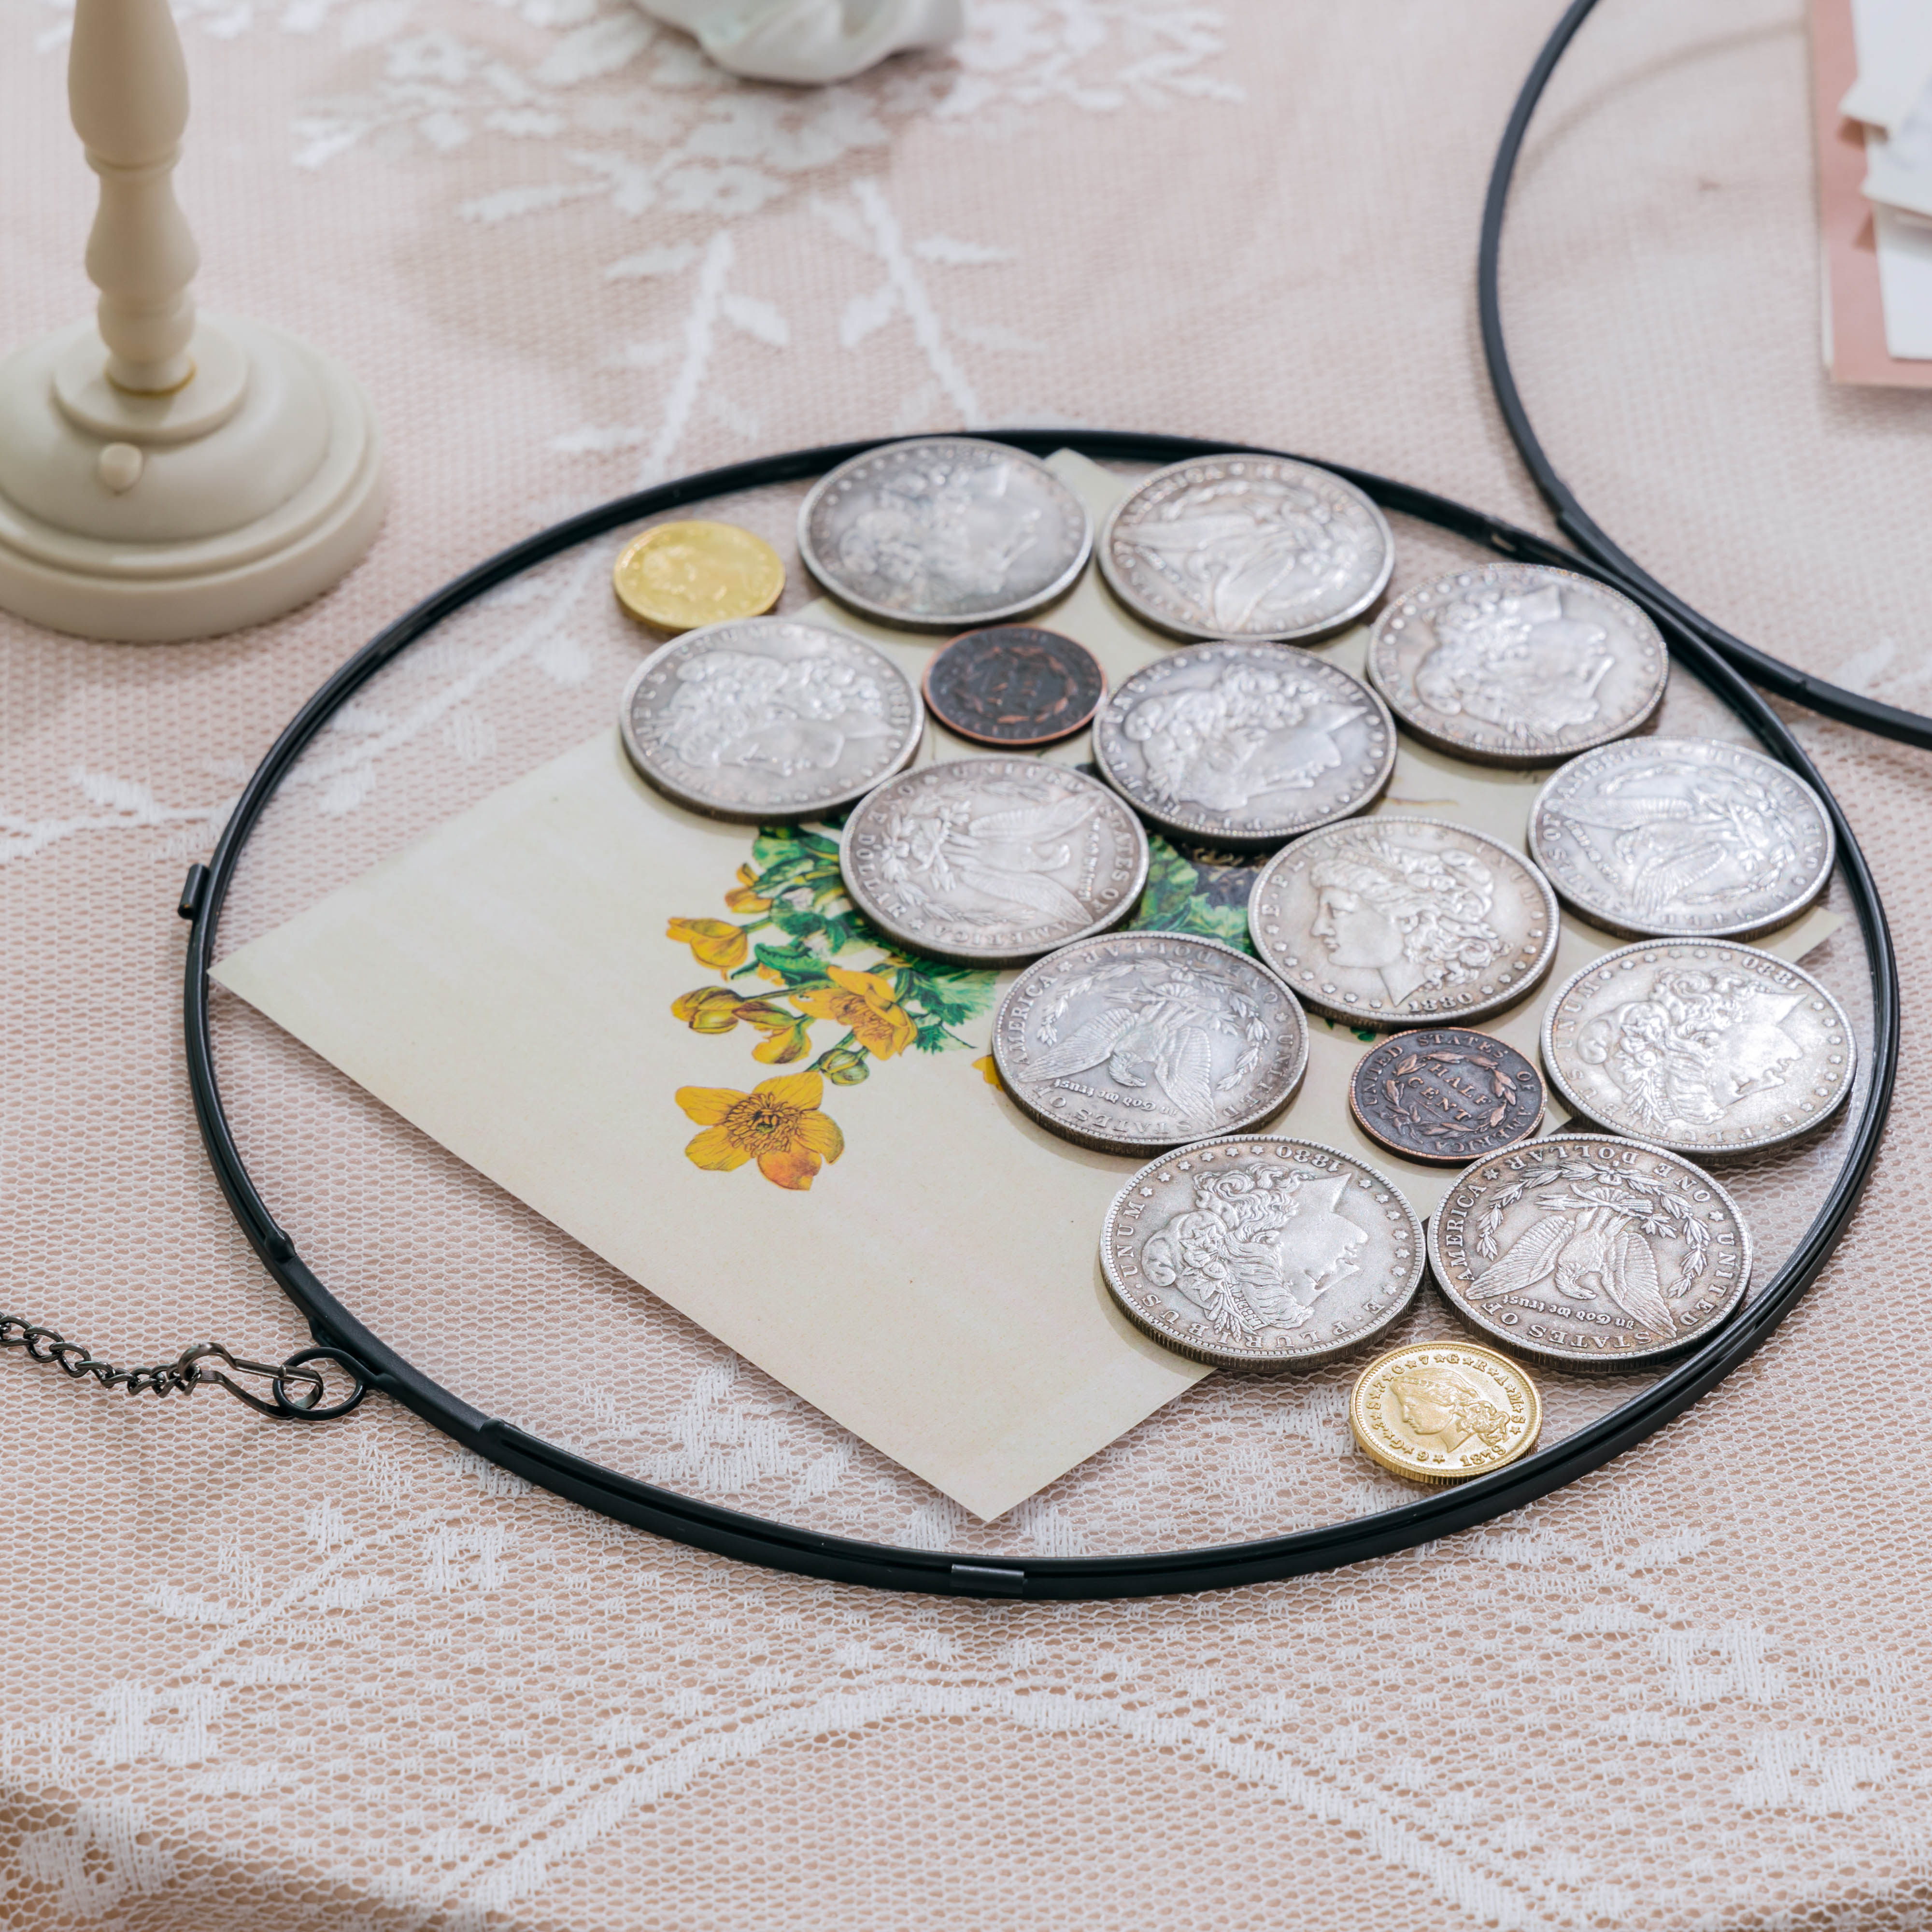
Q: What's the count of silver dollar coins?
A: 12